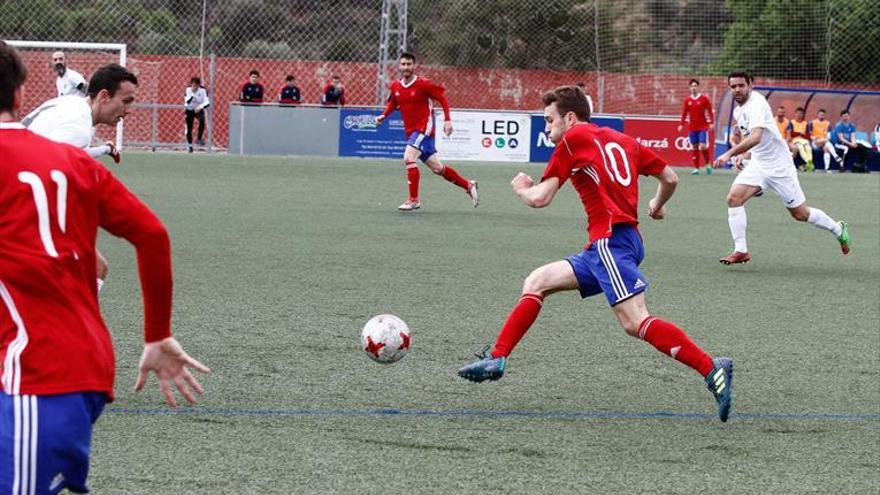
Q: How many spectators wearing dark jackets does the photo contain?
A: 3